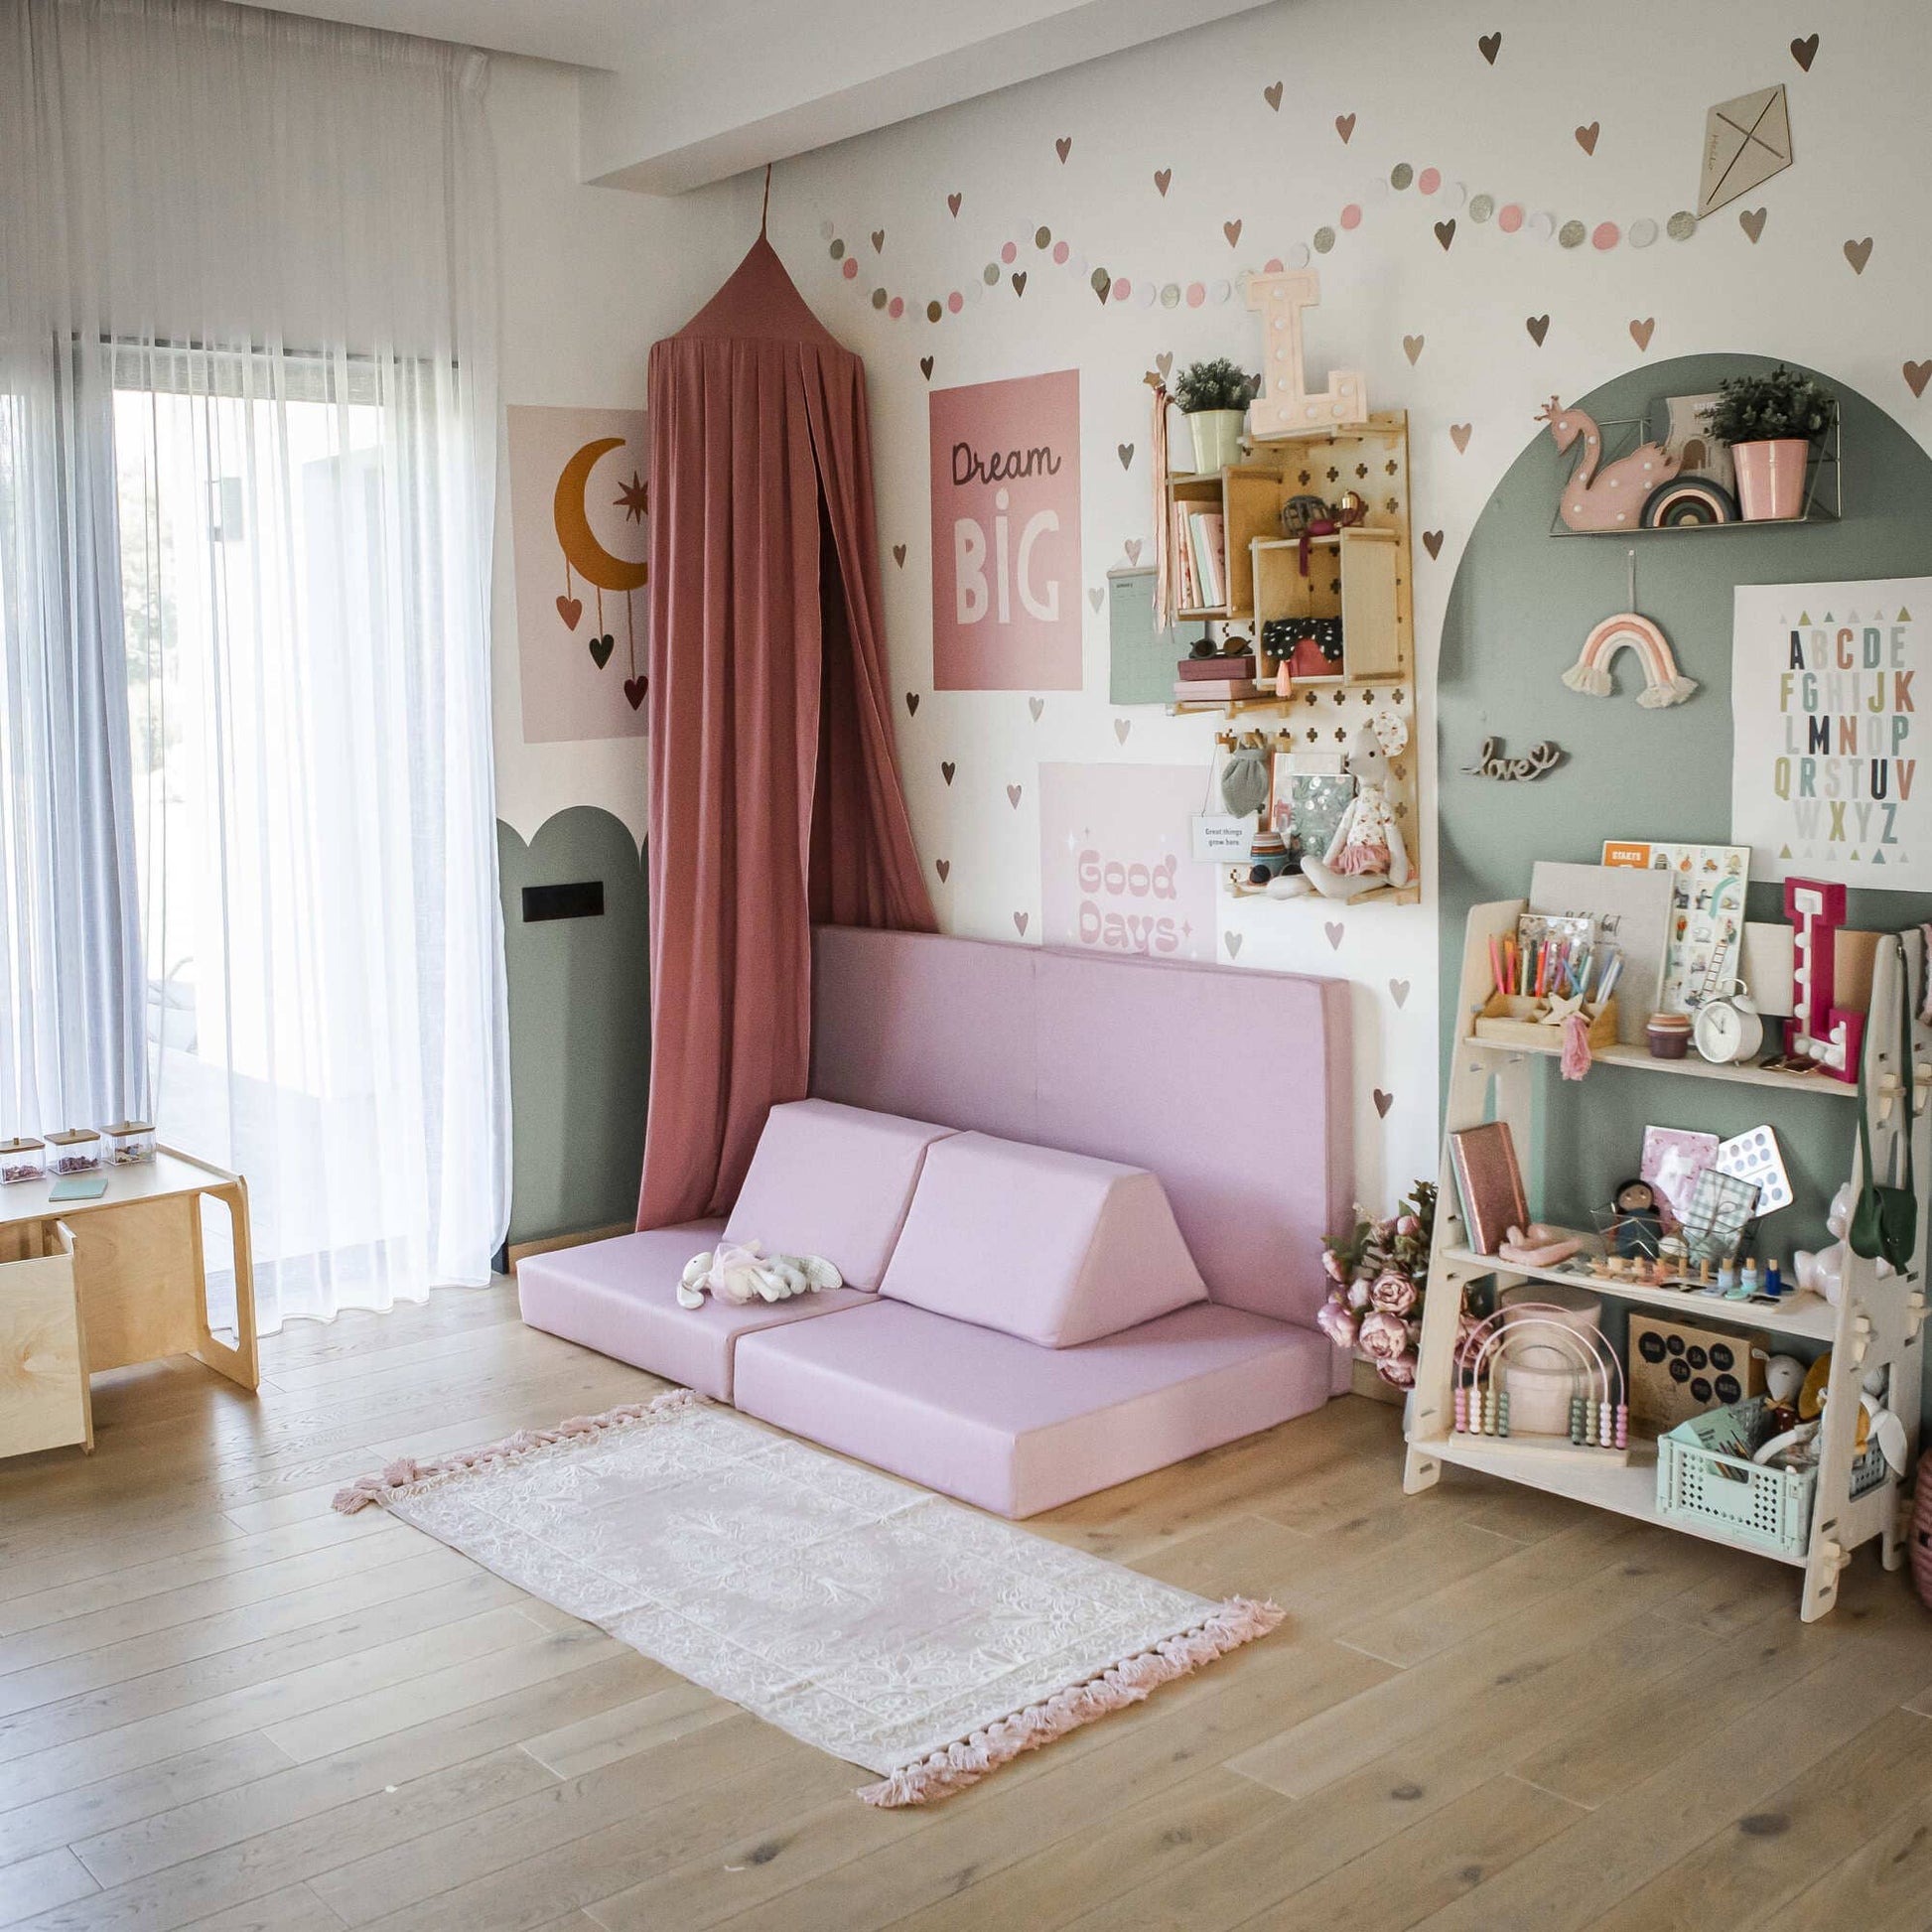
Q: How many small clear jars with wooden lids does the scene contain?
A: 3